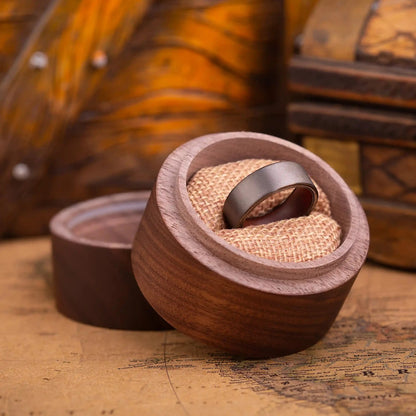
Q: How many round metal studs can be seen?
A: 3